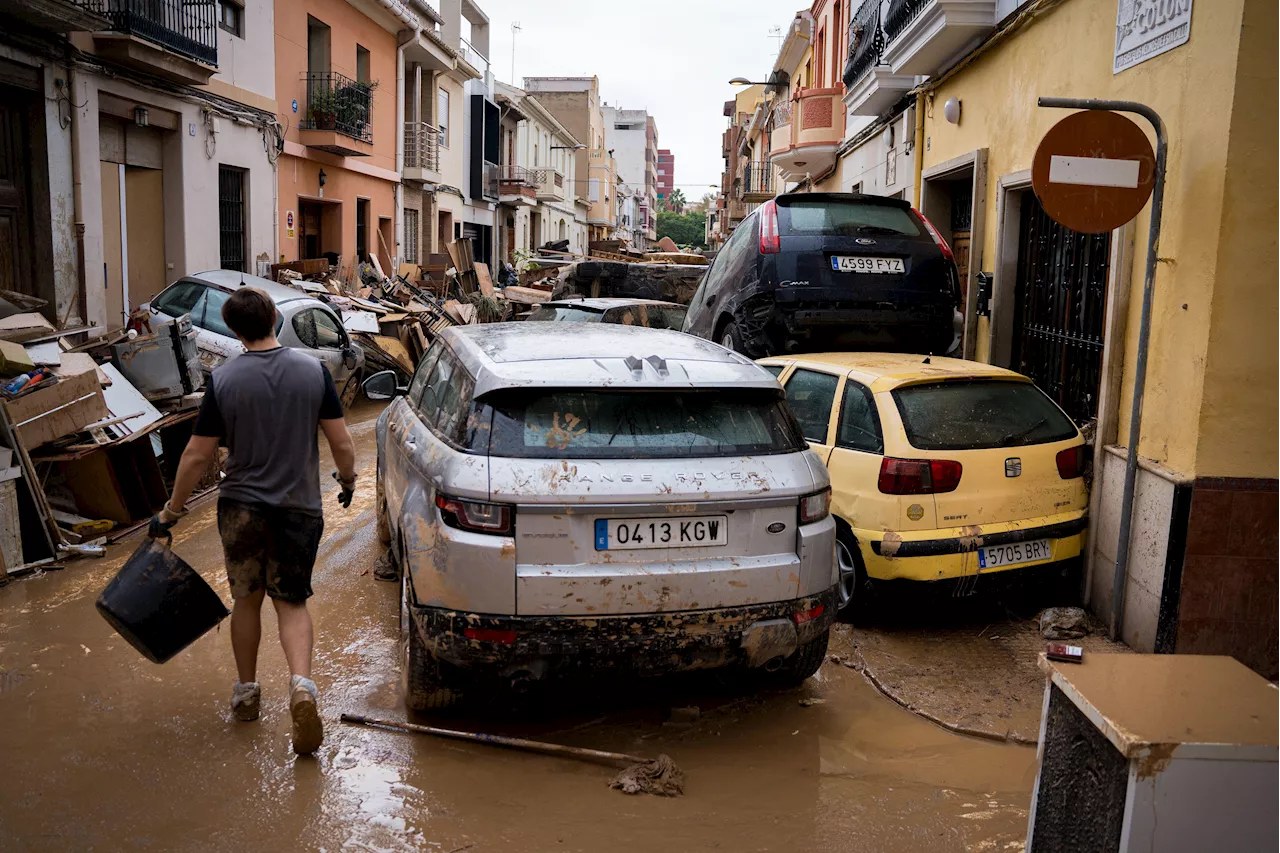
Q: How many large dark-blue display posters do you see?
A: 0